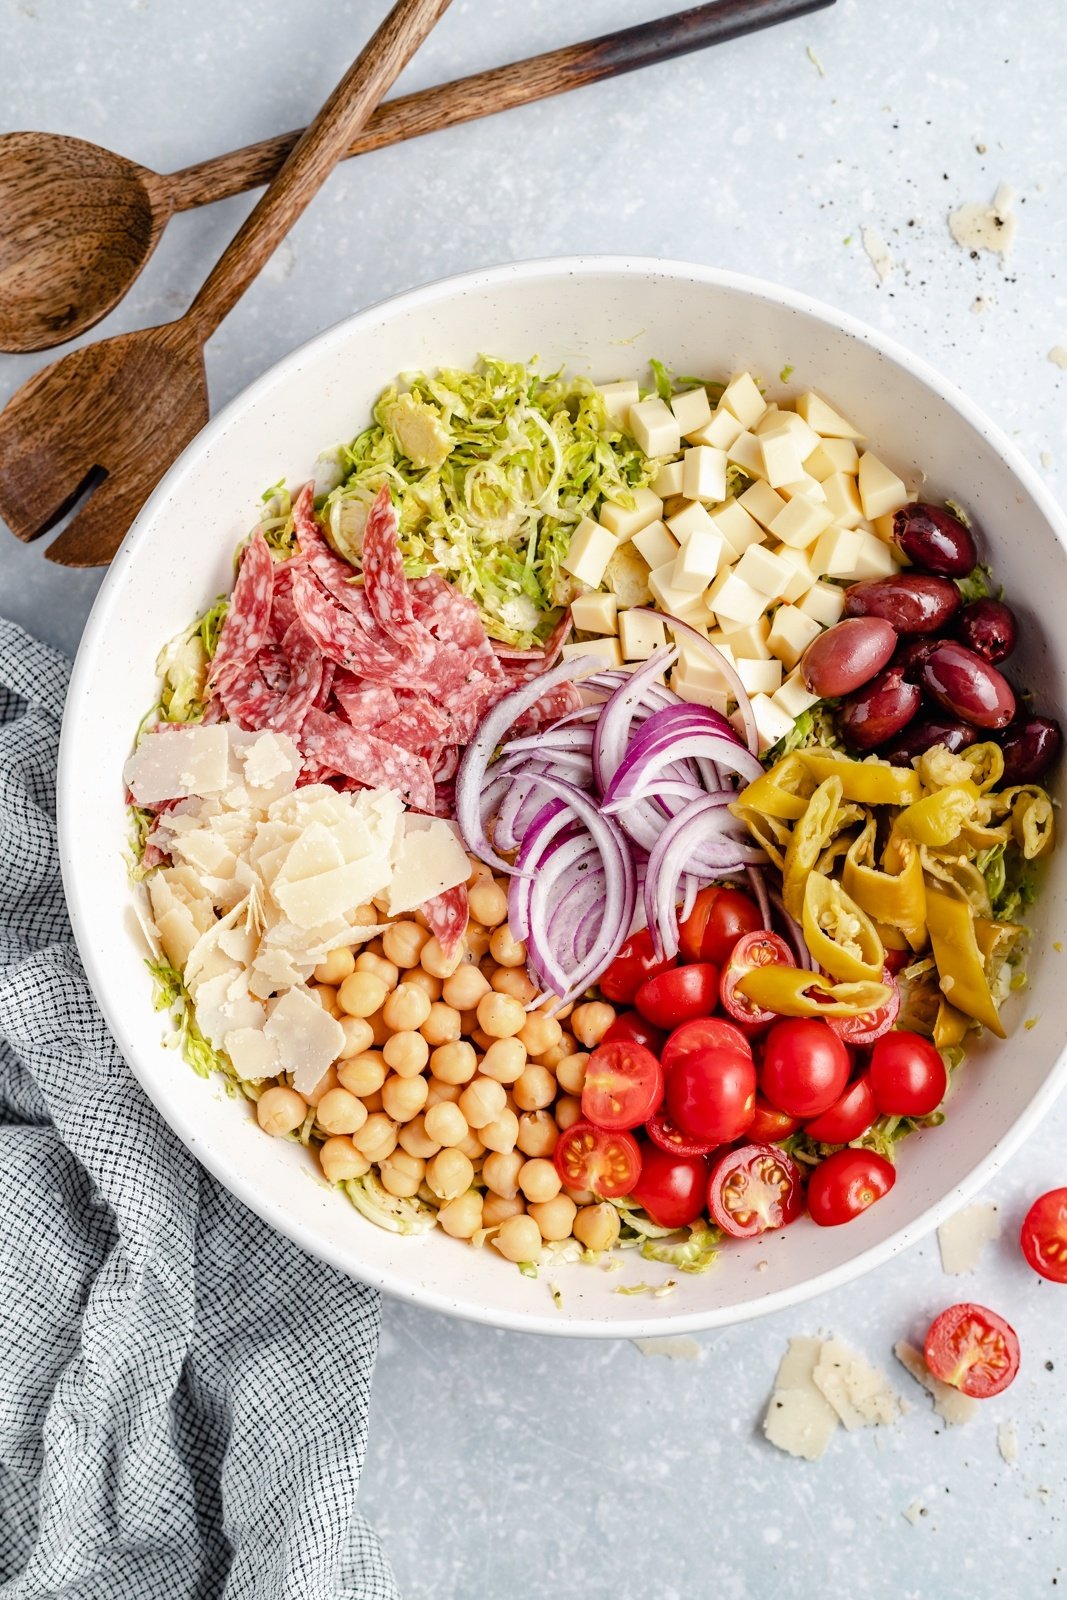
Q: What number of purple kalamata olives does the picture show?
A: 9